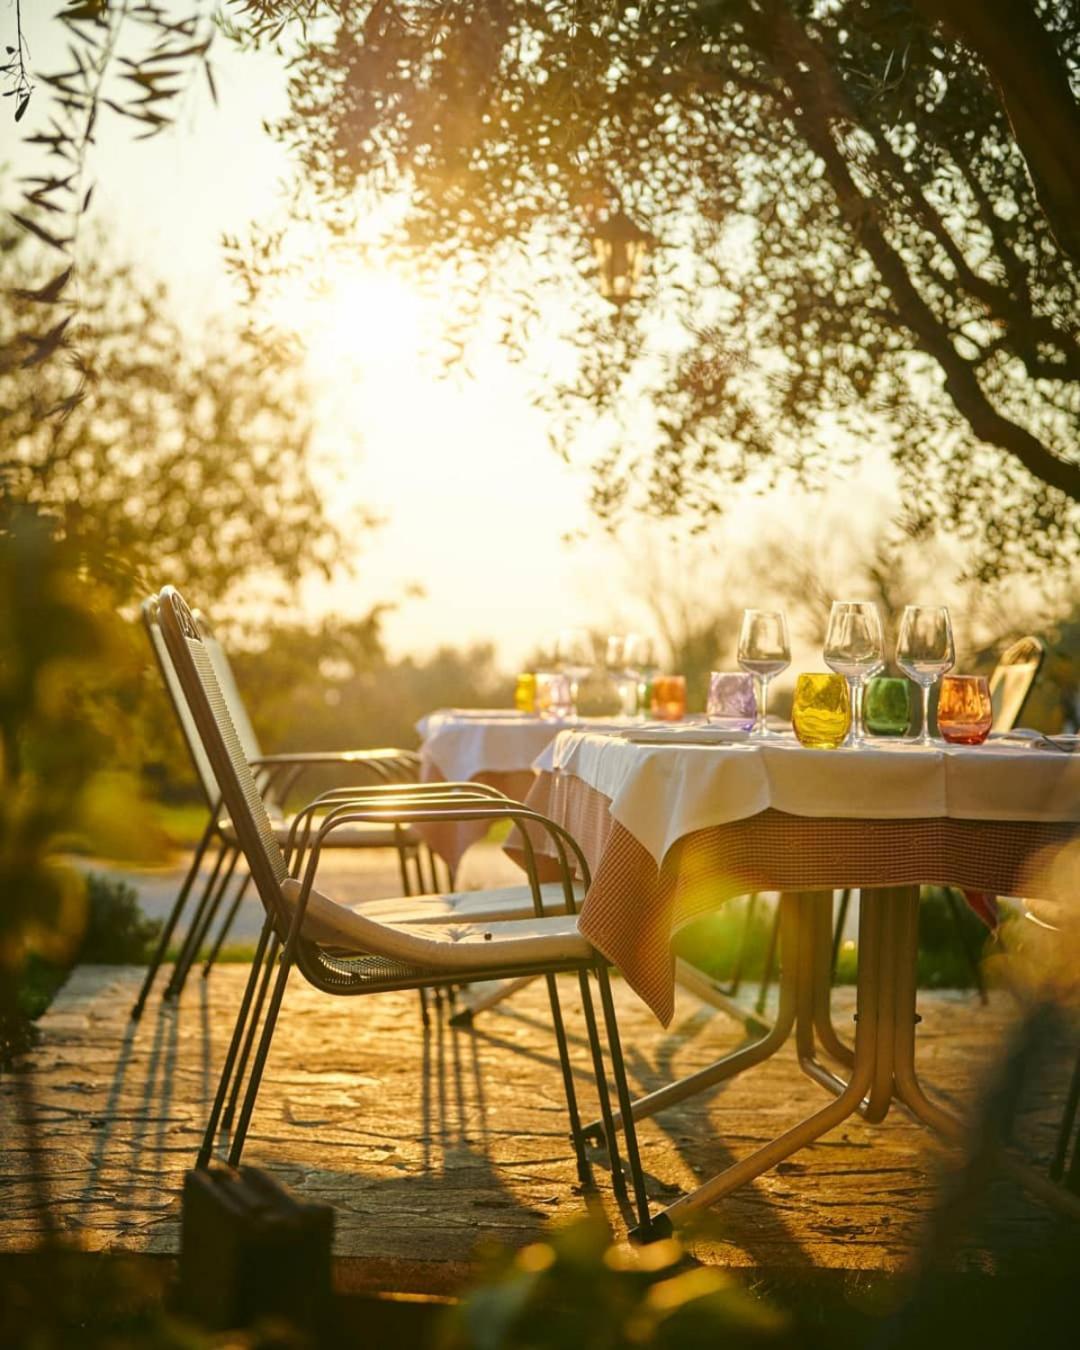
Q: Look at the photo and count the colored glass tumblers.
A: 8